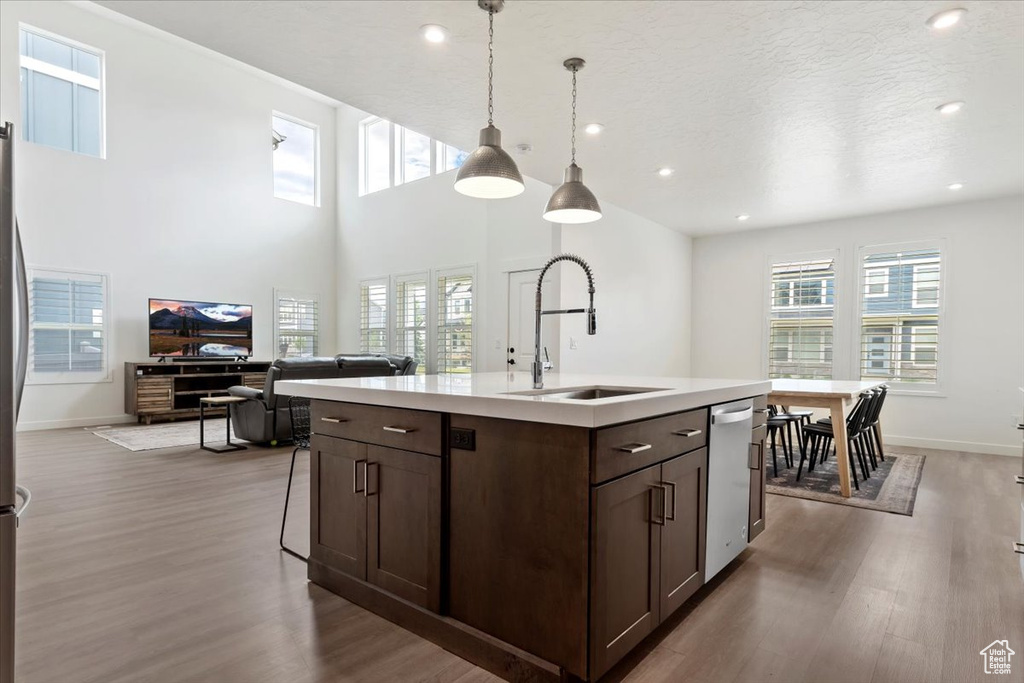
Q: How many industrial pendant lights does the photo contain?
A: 2